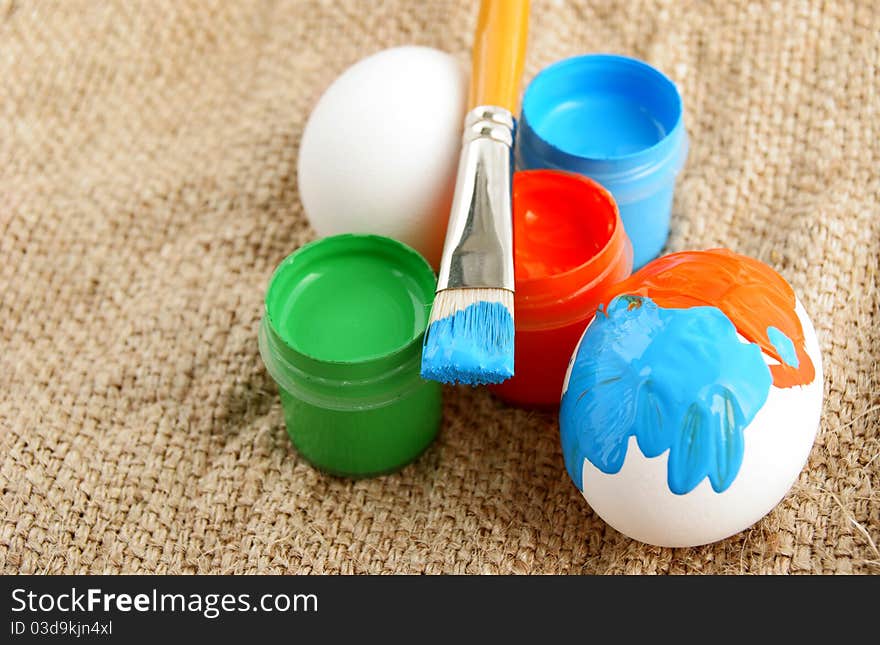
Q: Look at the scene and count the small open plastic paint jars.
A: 3